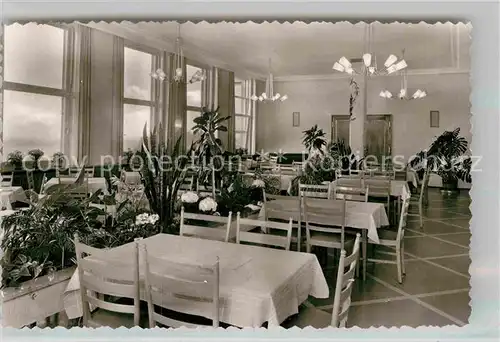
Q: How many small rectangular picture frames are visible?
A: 2